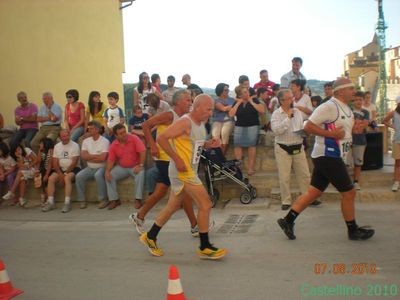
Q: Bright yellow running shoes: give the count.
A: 2